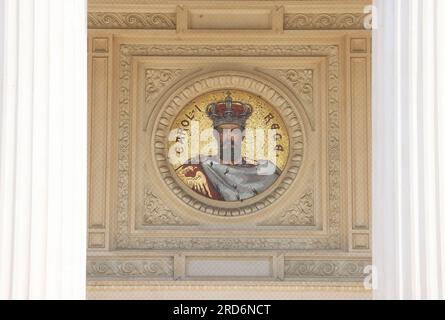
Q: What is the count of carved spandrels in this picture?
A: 4